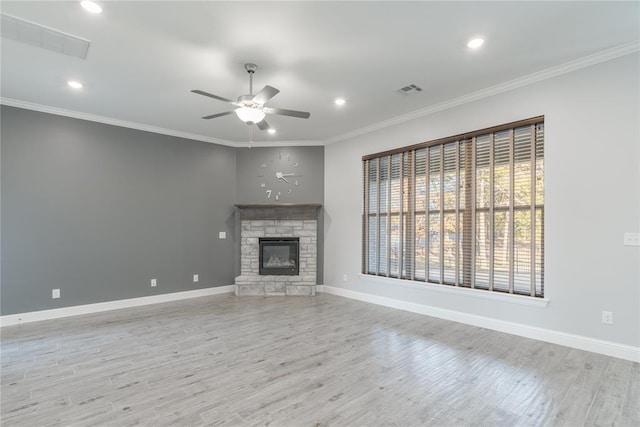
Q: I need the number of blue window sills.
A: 0